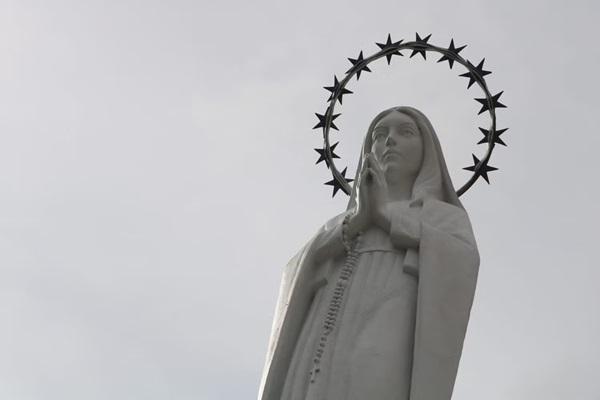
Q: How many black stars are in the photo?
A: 12